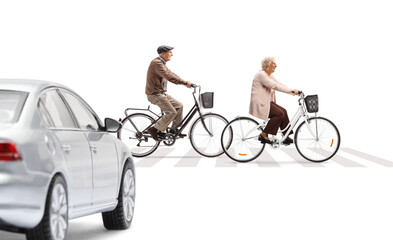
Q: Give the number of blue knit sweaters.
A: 0